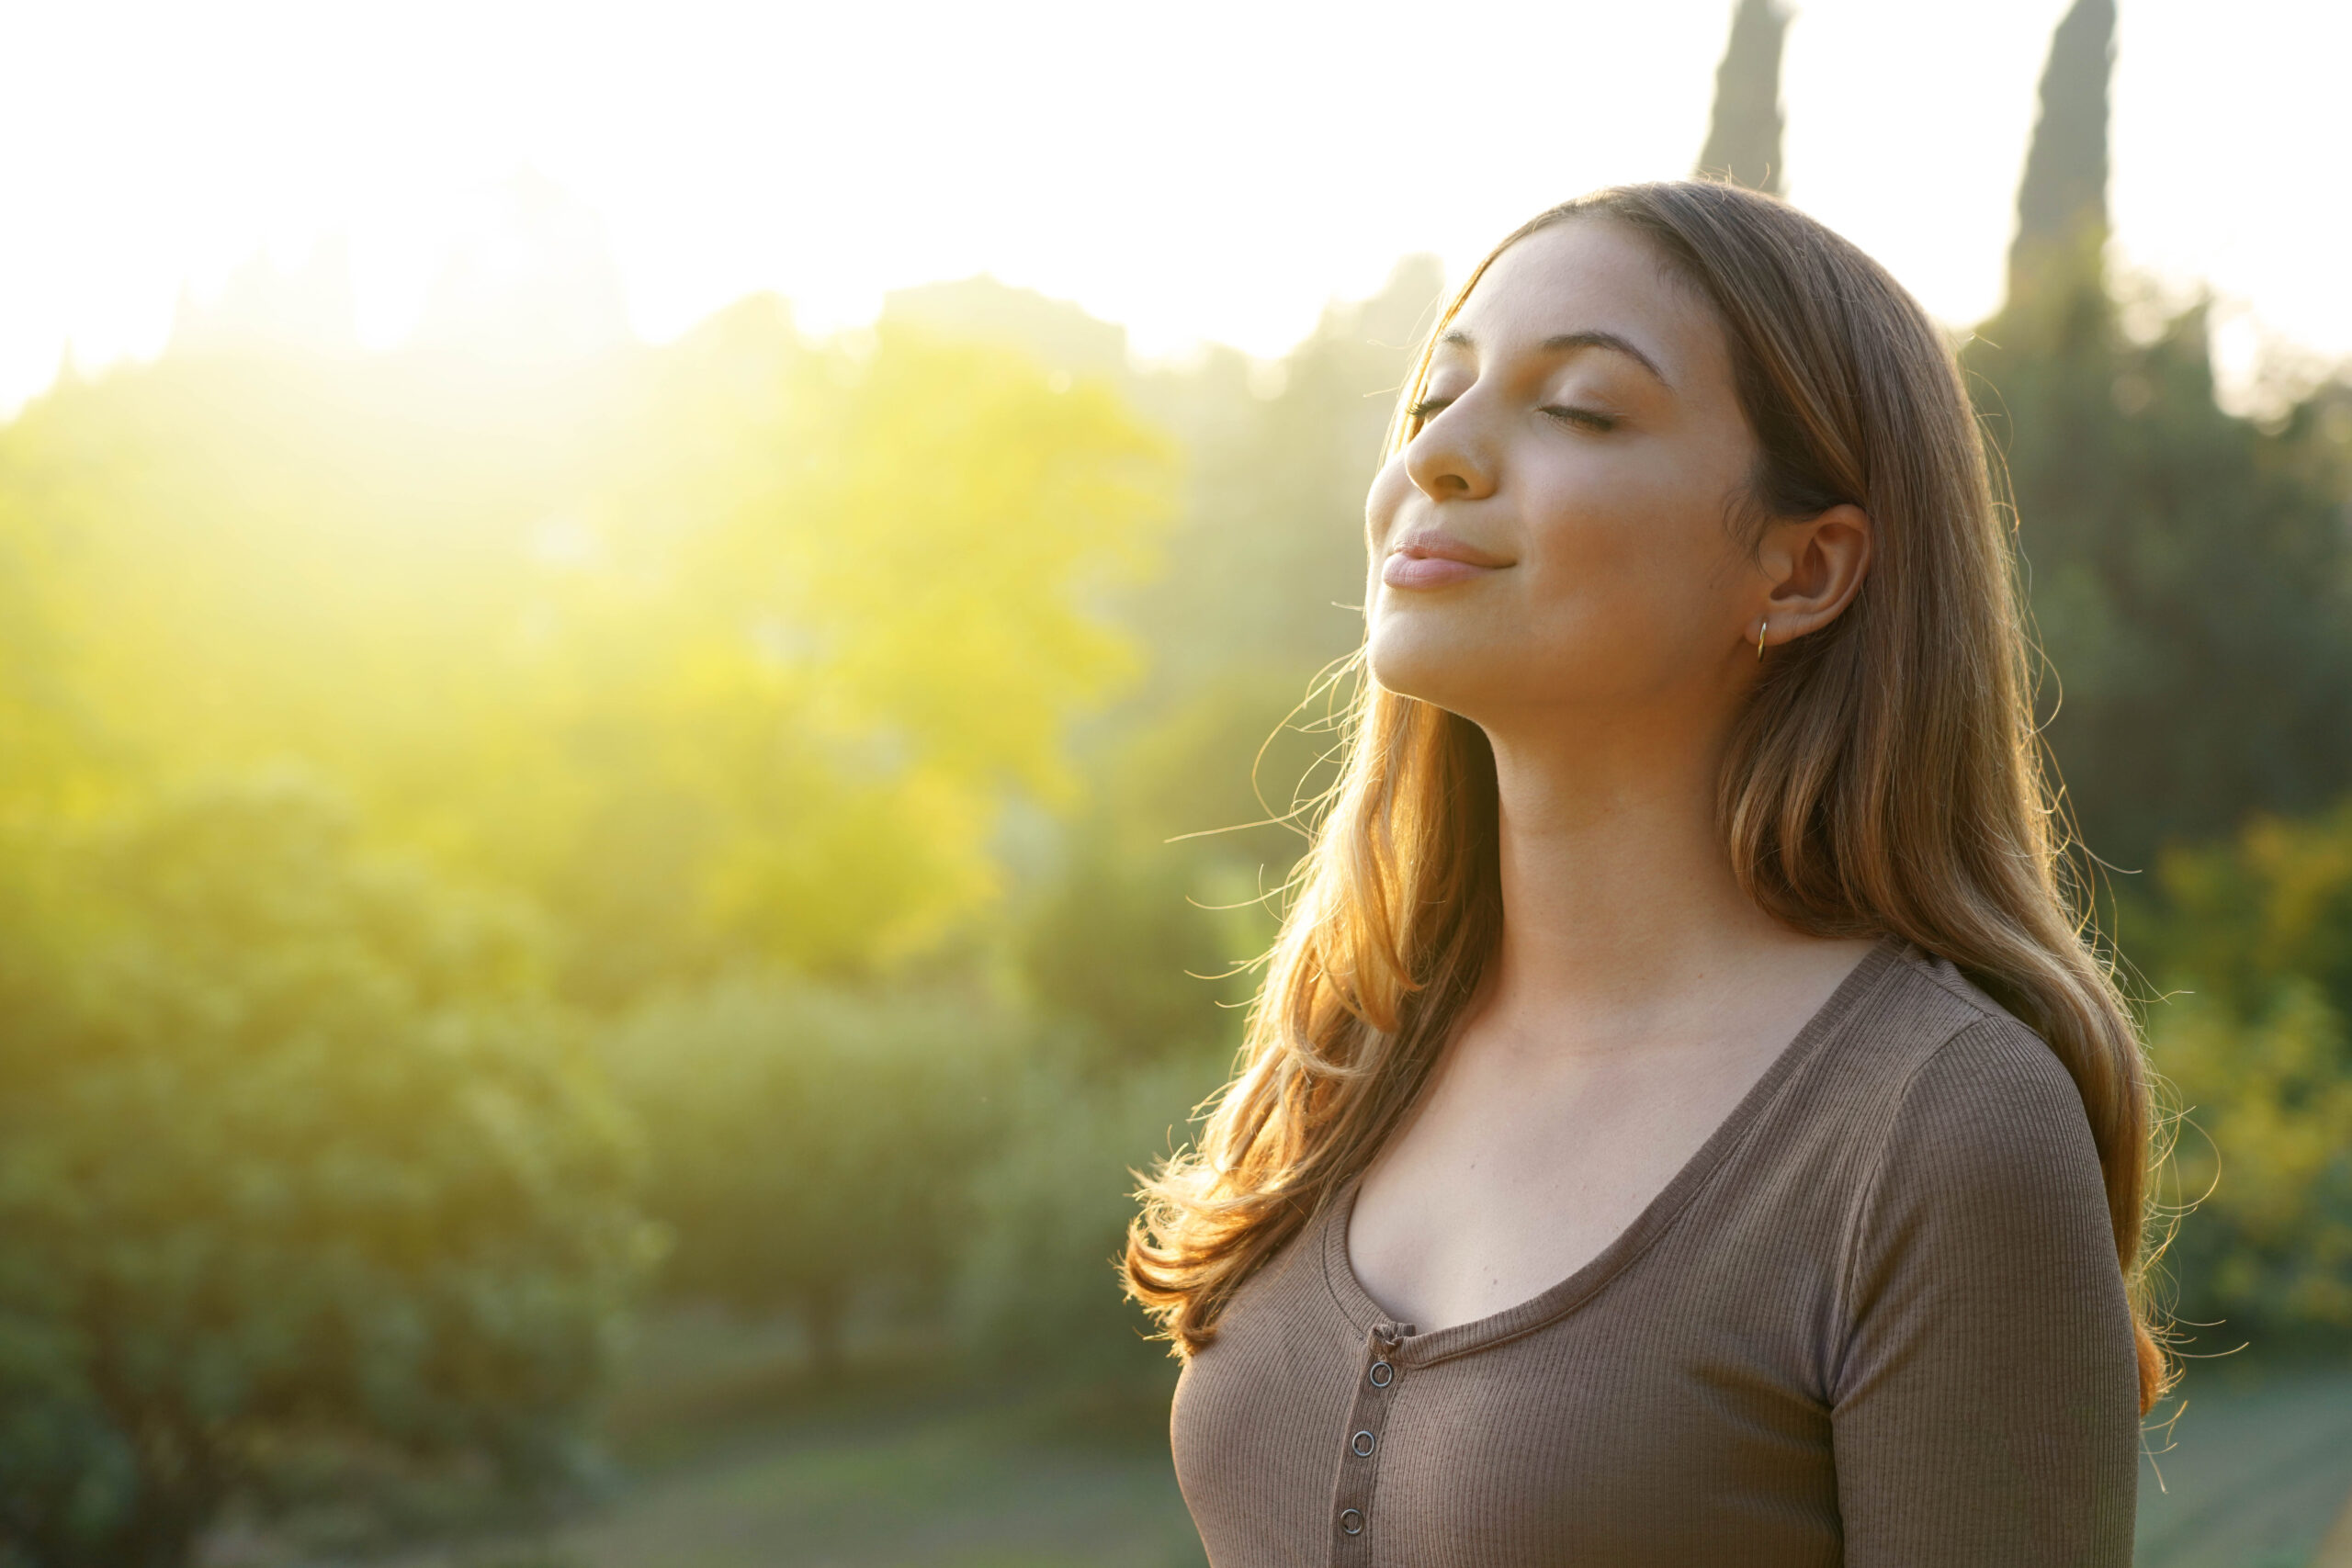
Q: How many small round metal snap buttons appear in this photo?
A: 3